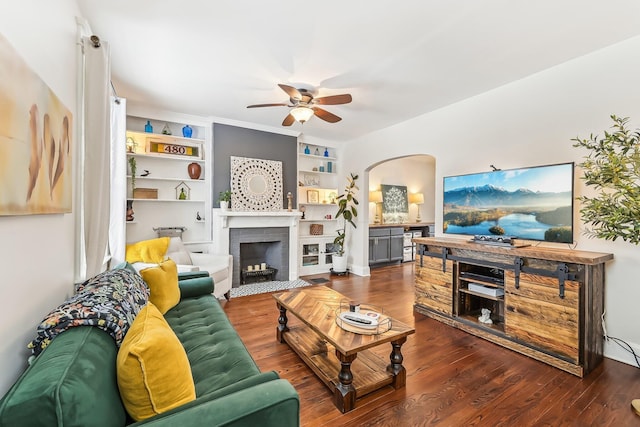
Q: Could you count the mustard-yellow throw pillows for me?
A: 3